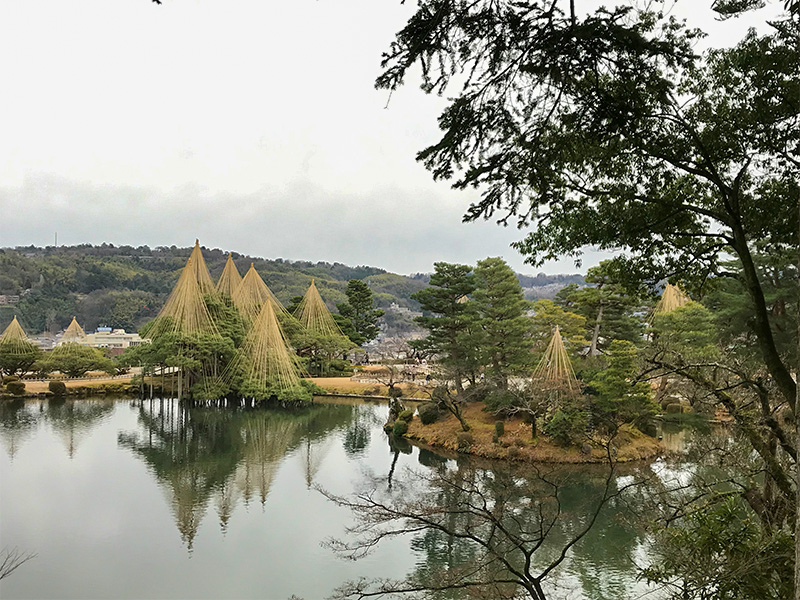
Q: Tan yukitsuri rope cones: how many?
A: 10